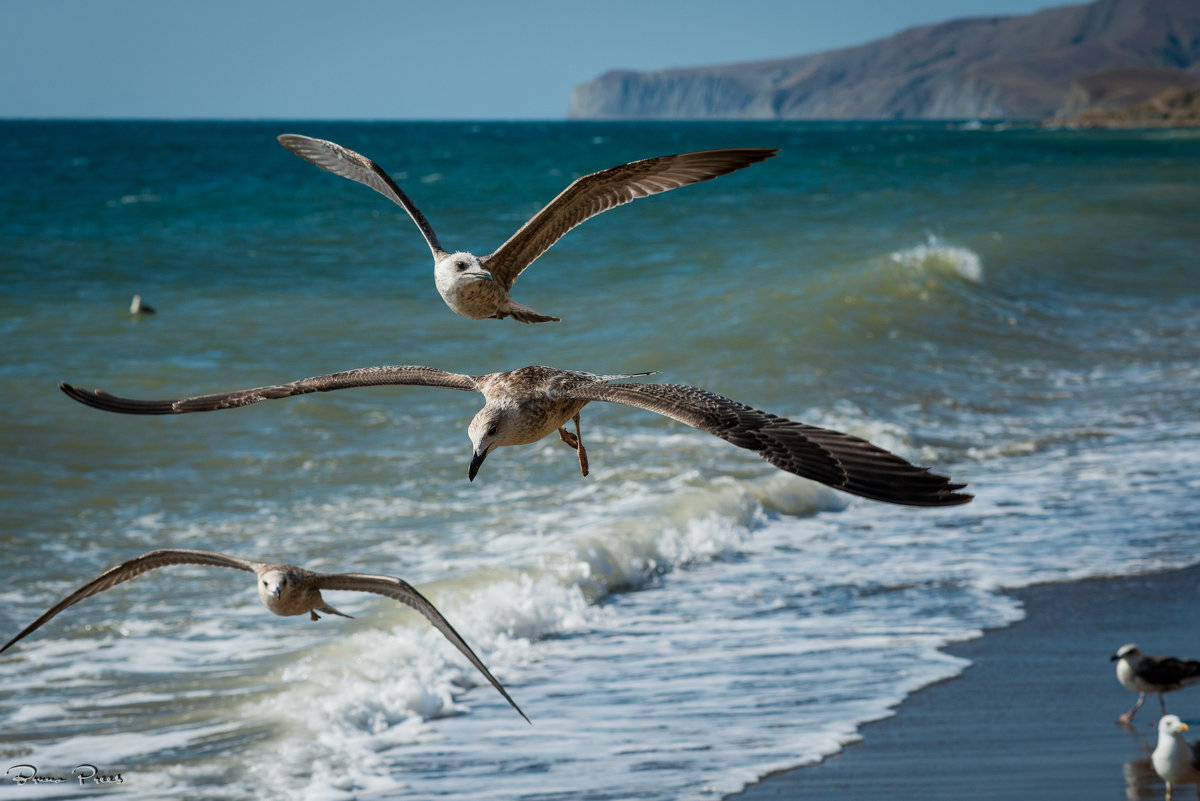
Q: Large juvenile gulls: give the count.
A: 3